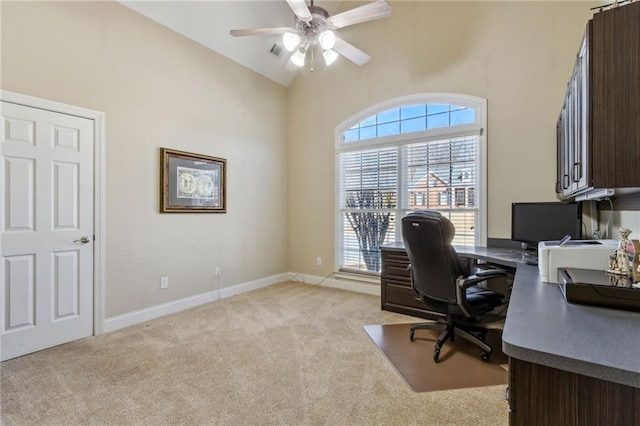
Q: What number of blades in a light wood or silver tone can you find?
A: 5